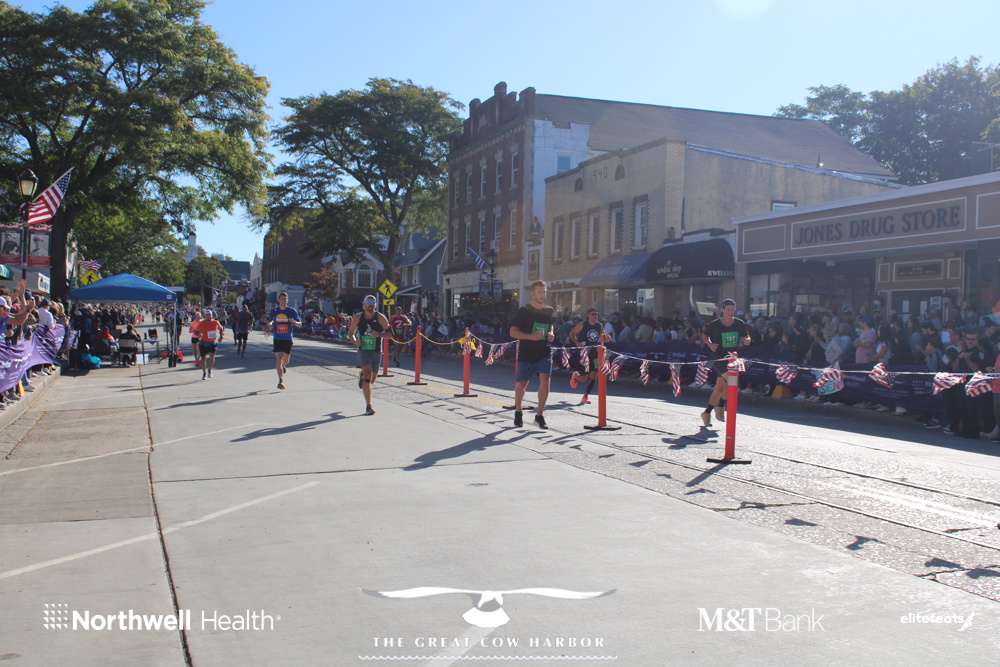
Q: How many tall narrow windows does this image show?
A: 15